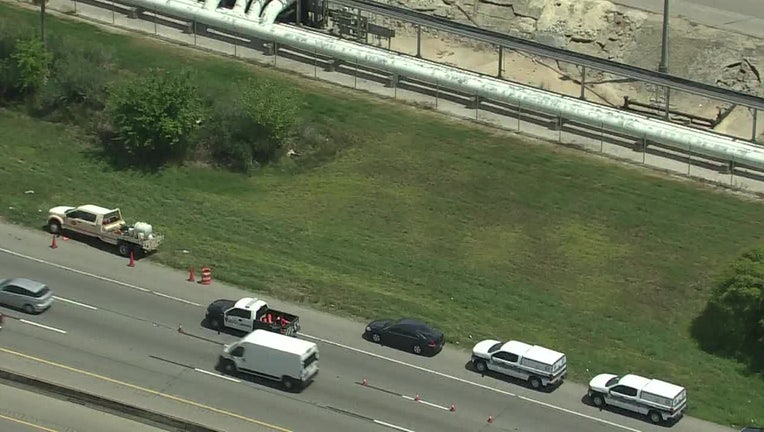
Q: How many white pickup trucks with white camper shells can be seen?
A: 2